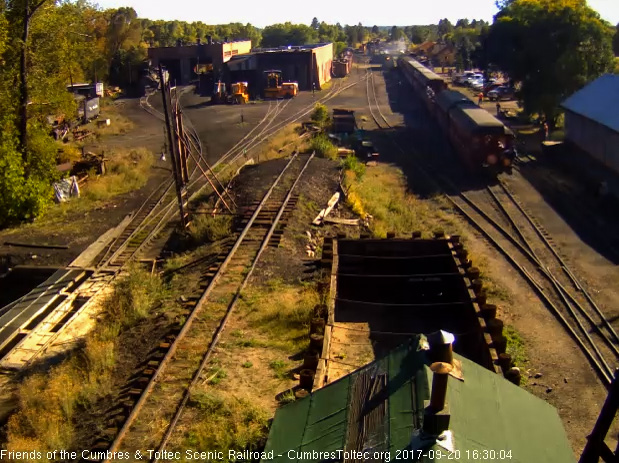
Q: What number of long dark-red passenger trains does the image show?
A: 1